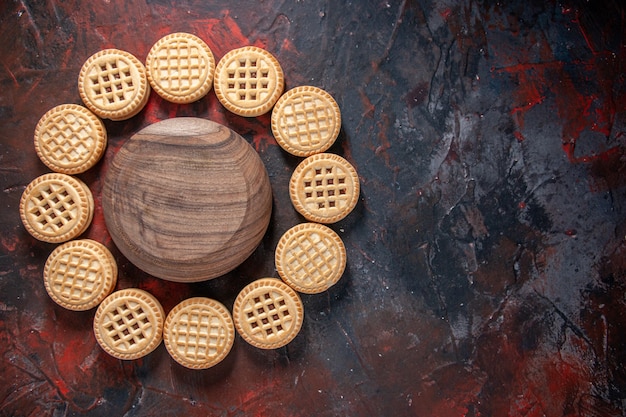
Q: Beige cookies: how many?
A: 12